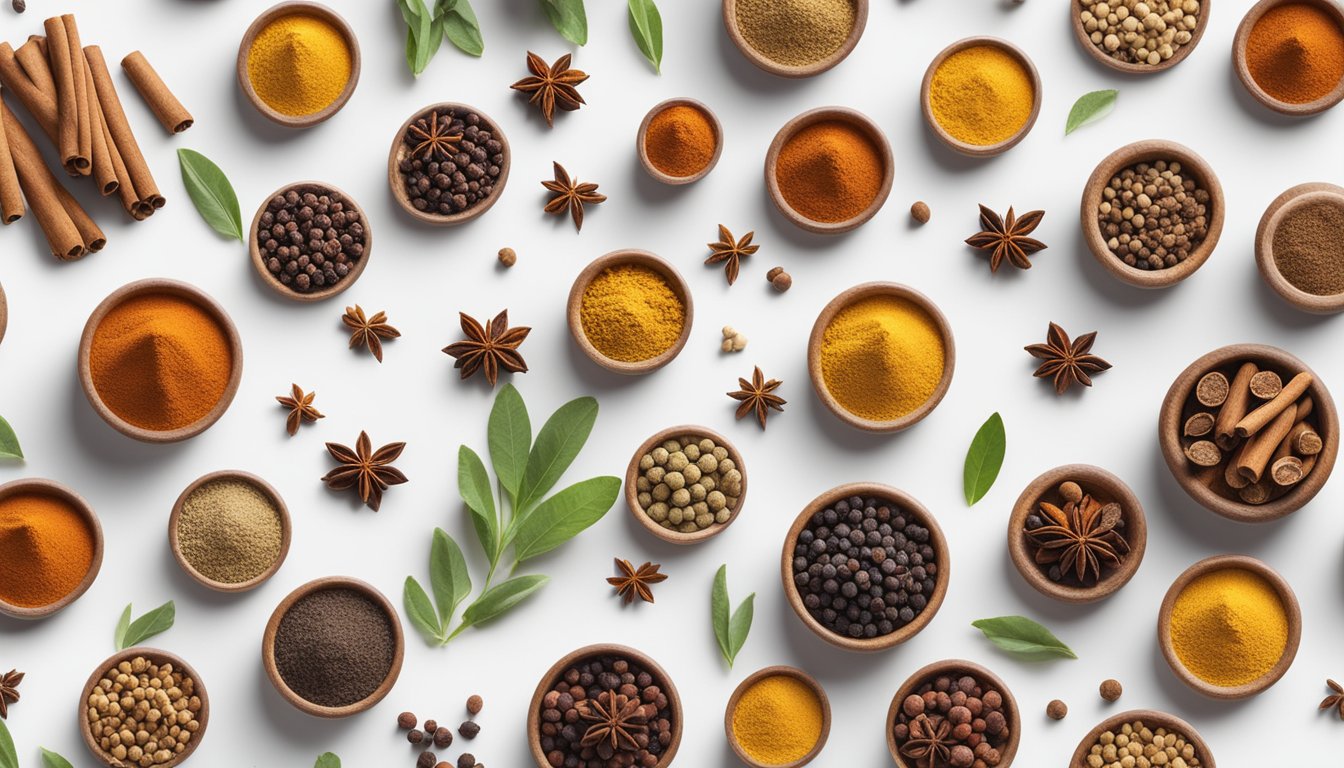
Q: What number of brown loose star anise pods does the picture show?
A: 13